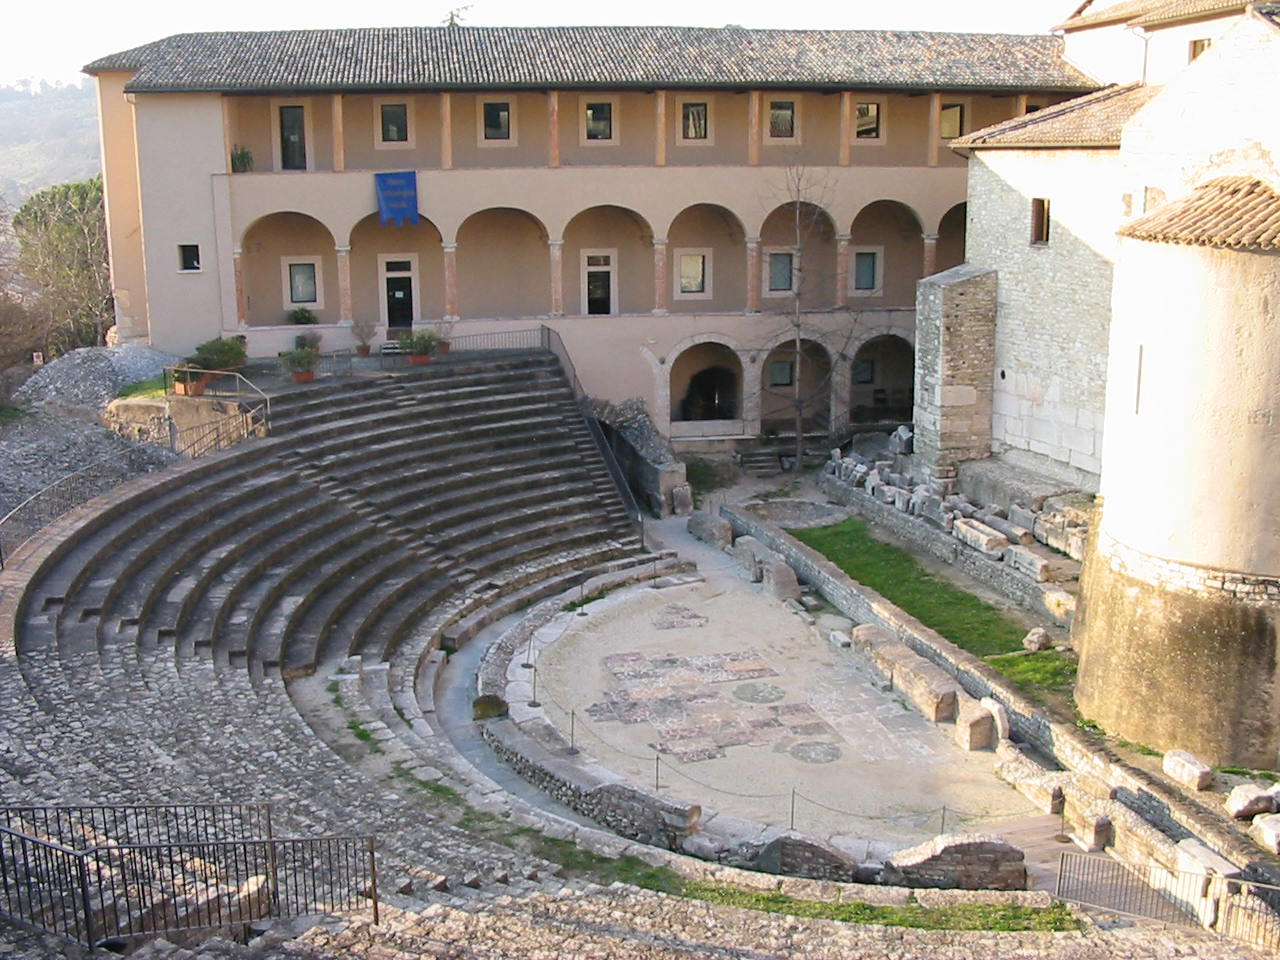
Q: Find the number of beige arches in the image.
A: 11